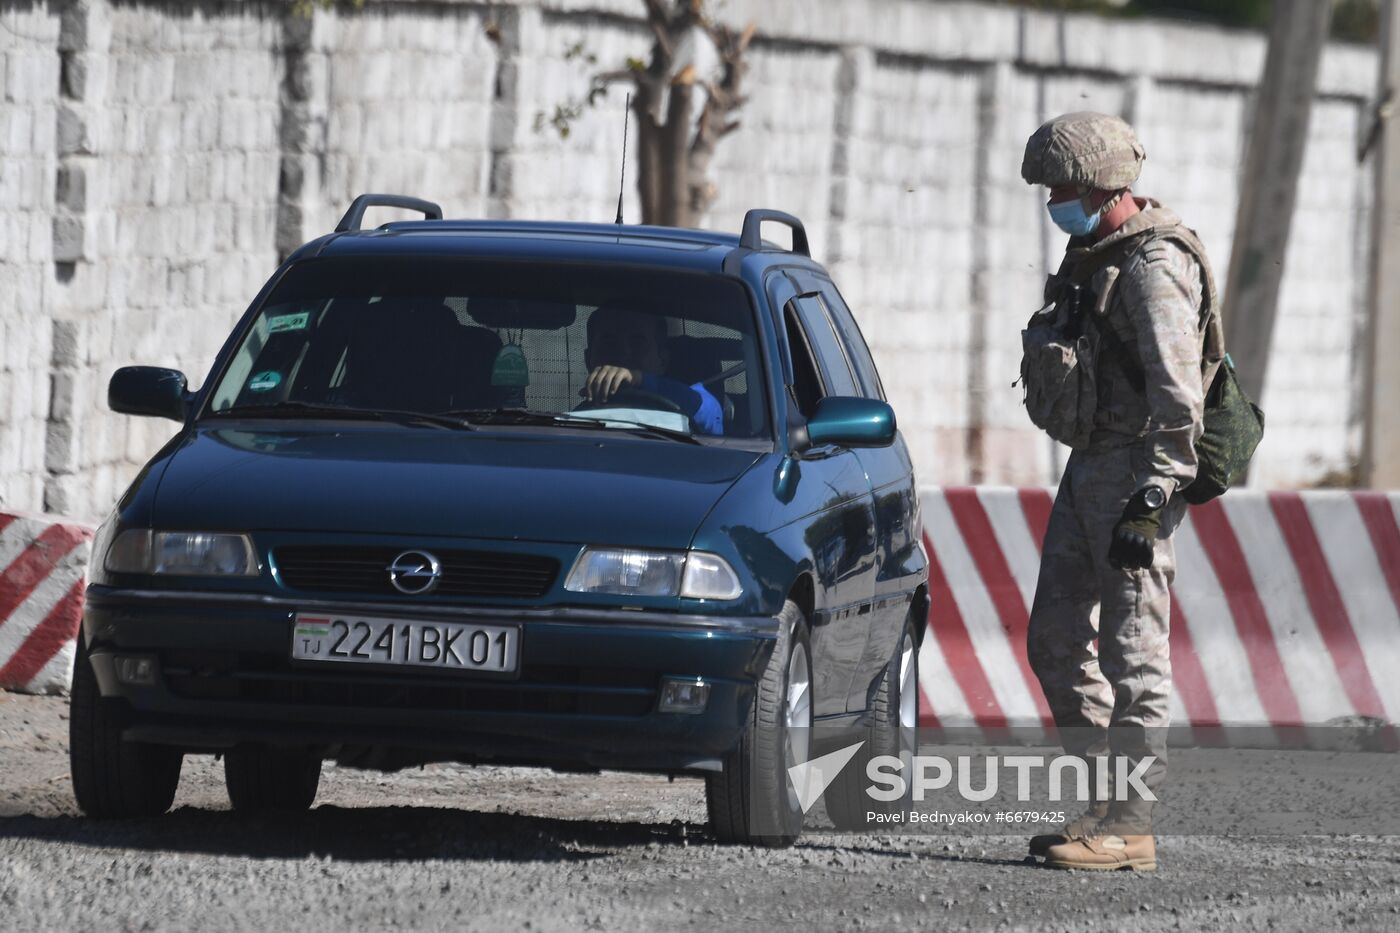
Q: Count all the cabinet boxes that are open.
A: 0